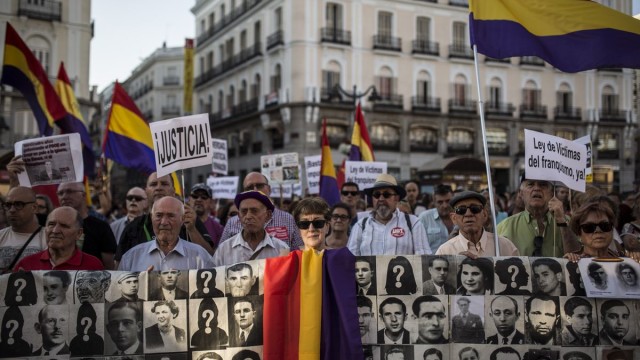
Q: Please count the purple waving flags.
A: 6